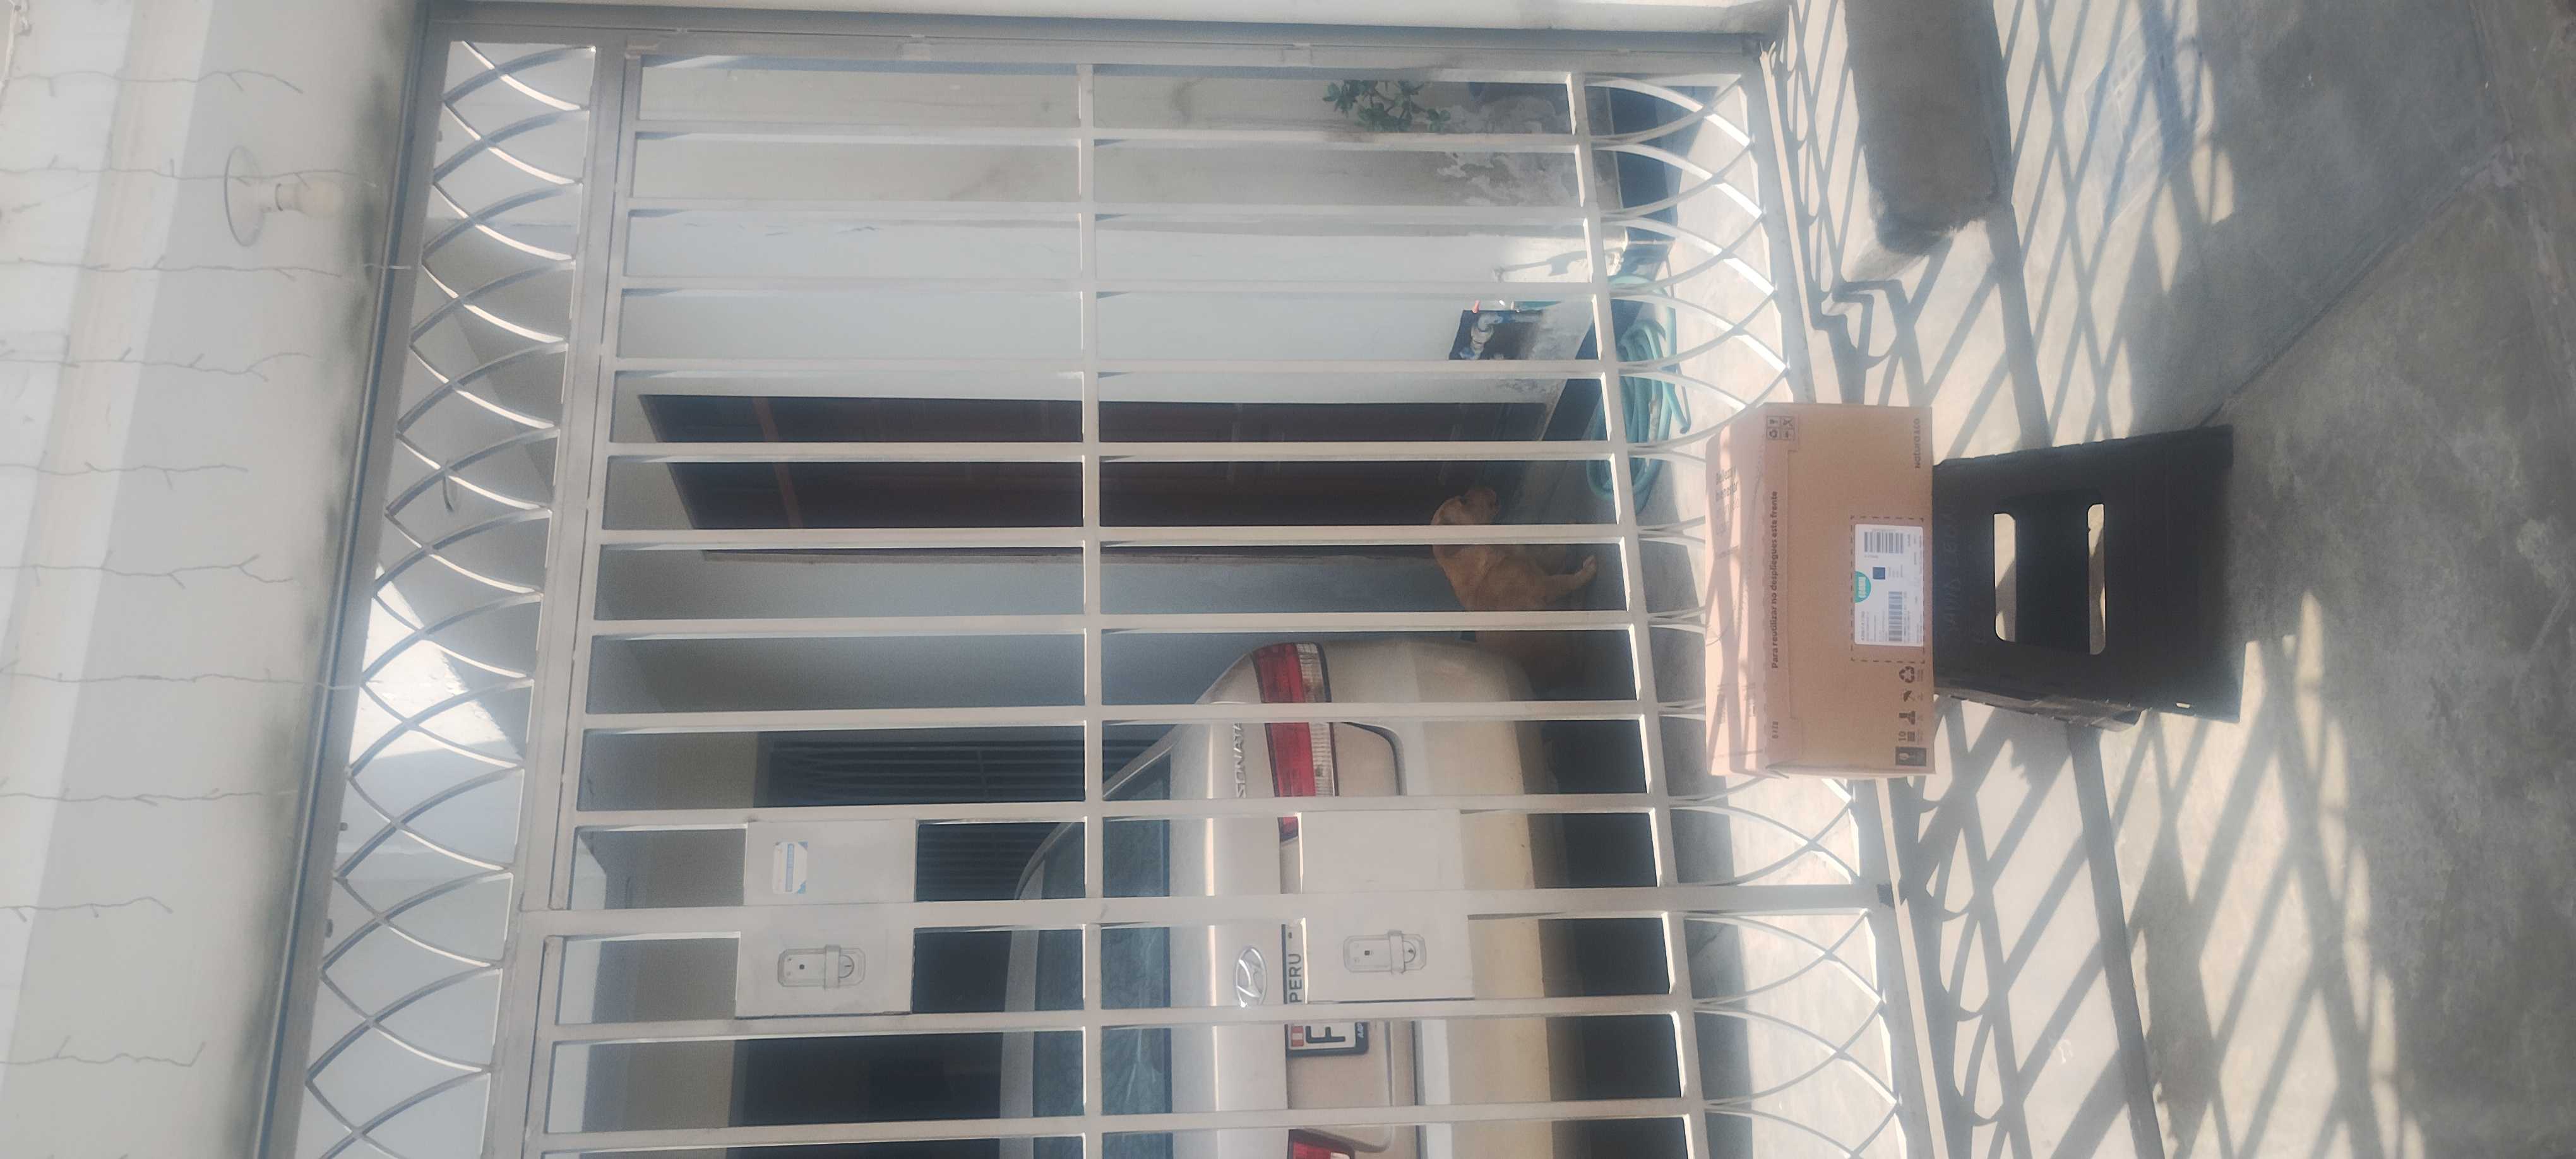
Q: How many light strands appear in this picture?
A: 10